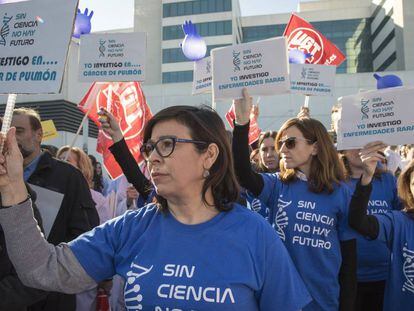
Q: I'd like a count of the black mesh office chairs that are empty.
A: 0